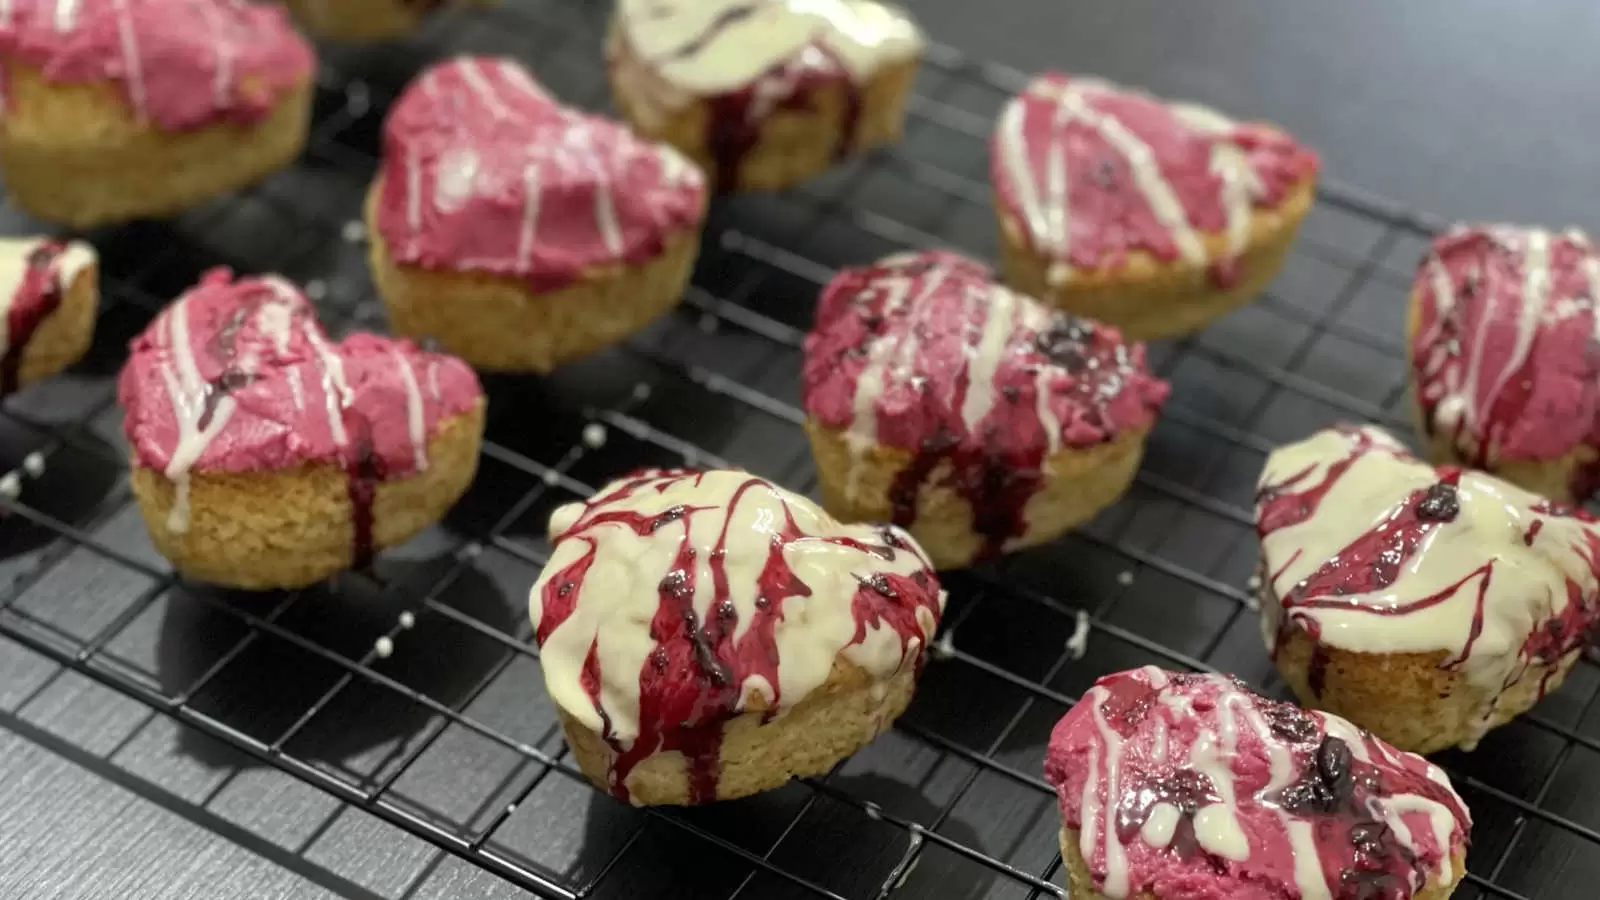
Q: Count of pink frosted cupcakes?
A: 7